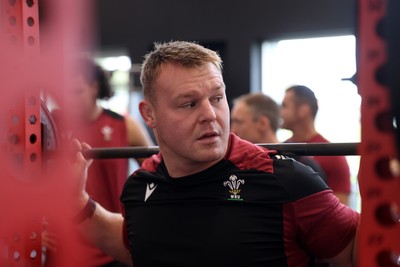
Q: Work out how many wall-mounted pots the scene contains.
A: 0